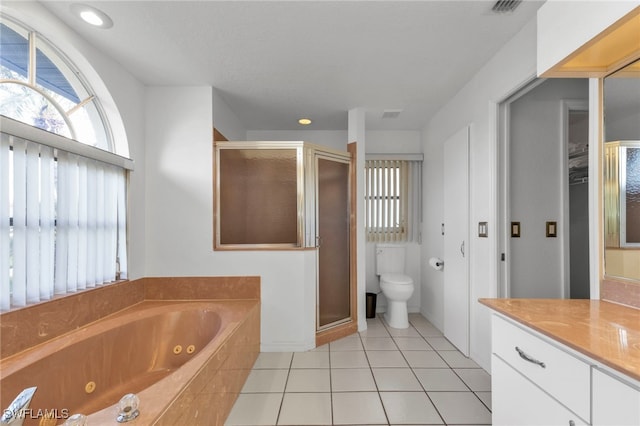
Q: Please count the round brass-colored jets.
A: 3